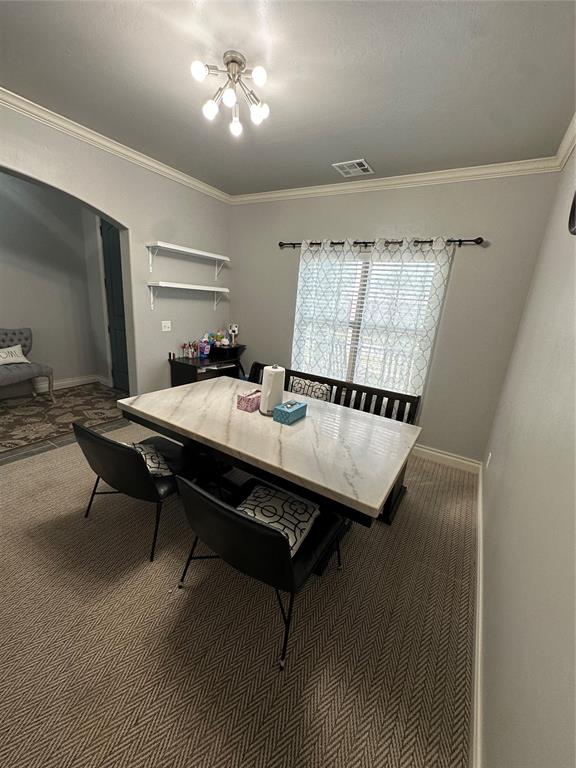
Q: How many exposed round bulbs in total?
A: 7